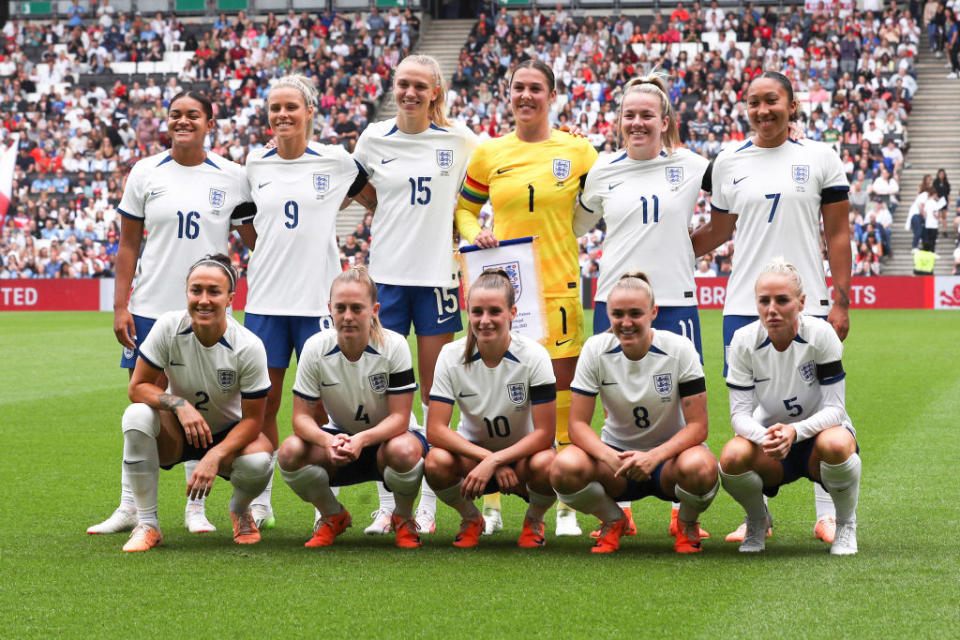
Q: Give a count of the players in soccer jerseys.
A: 11